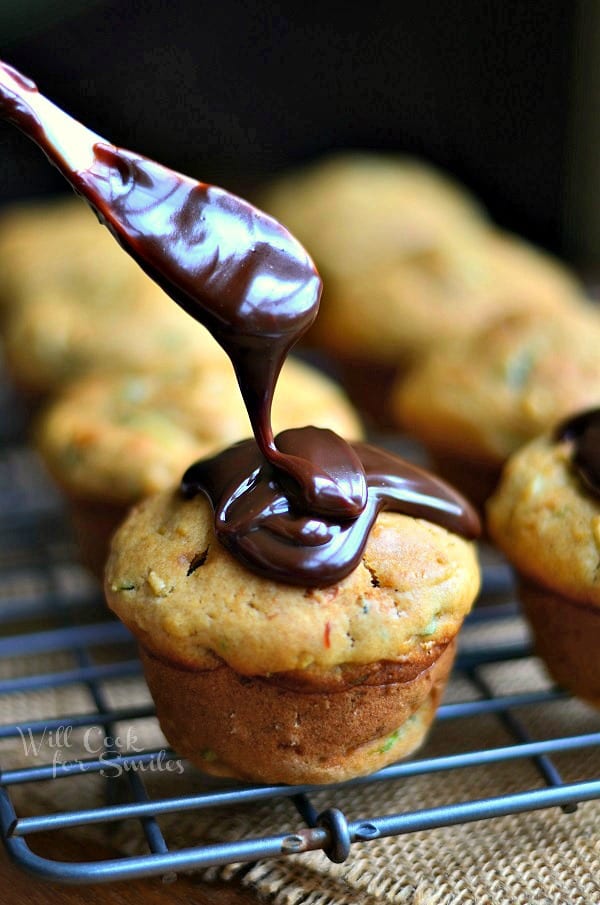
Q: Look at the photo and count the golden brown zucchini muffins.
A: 8